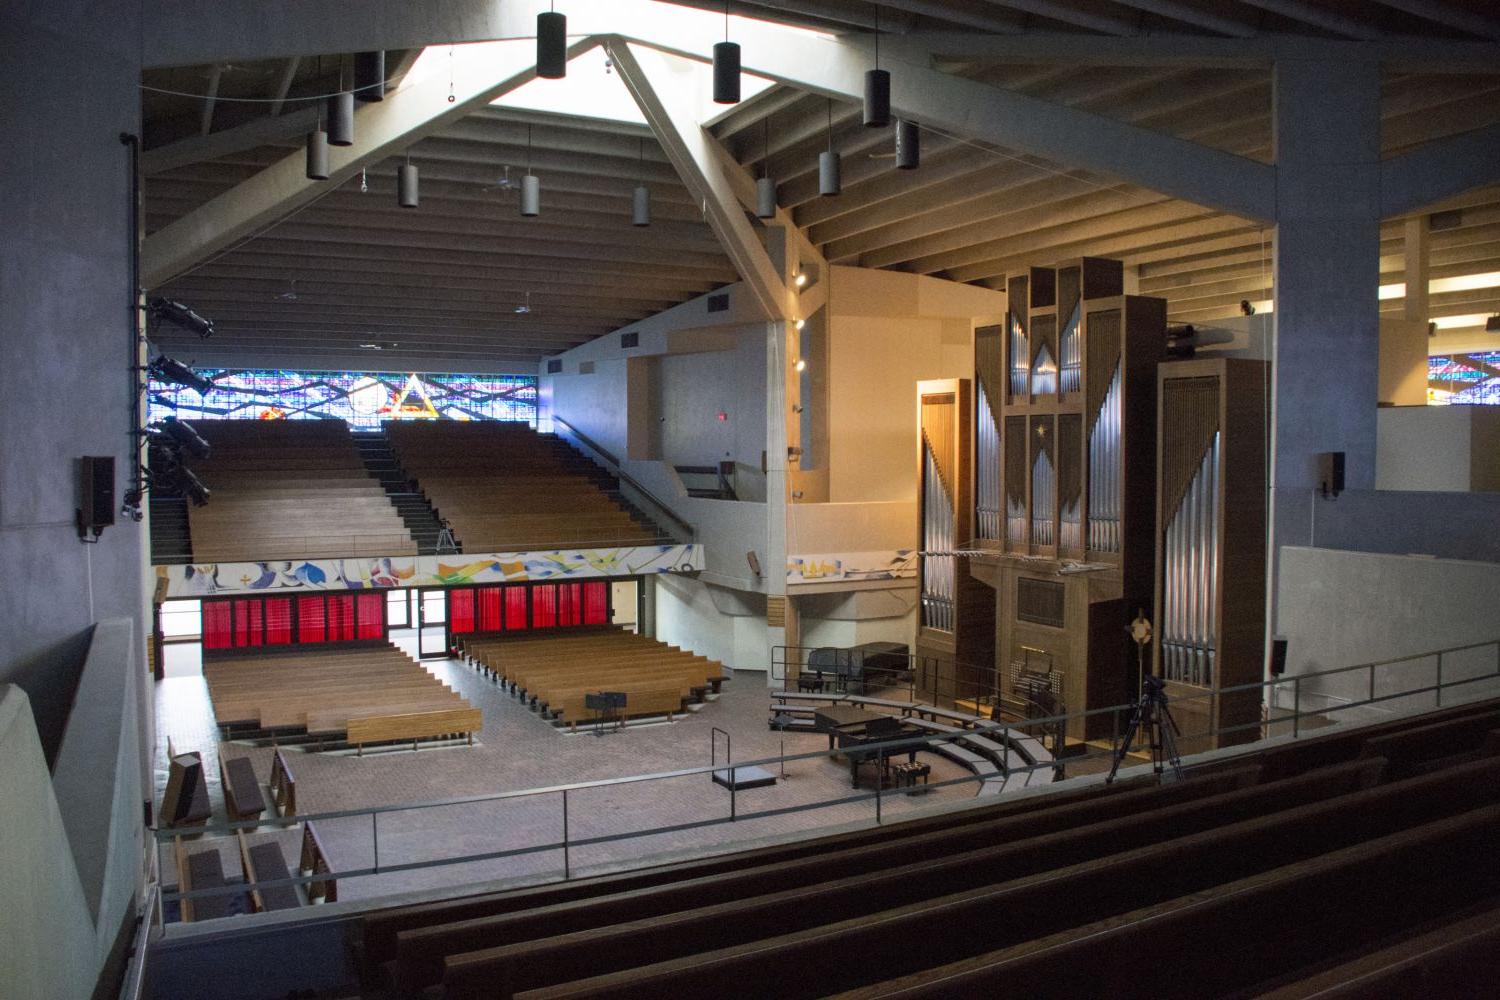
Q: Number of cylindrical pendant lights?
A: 12